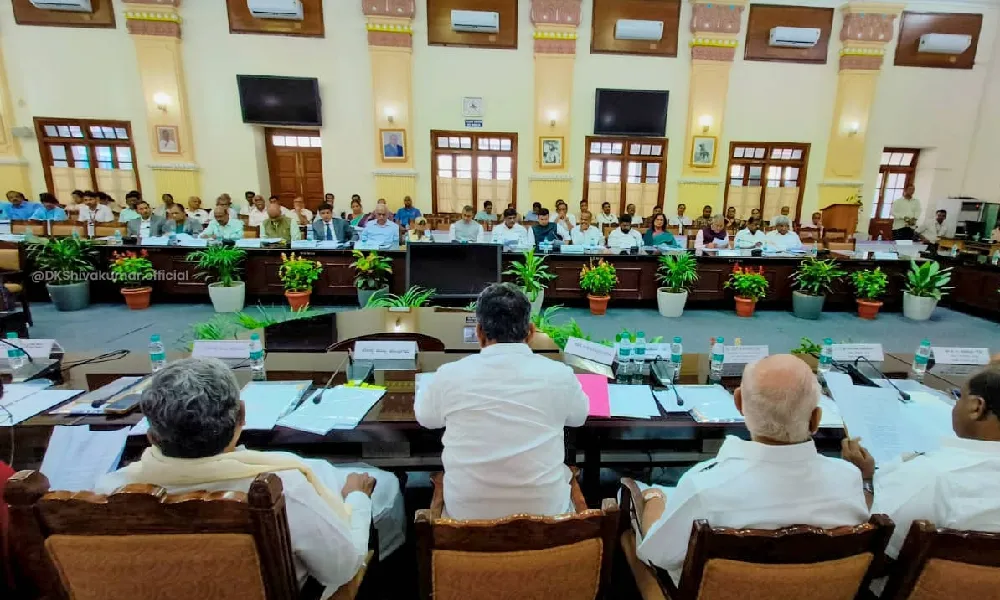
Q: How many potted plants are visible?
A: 12